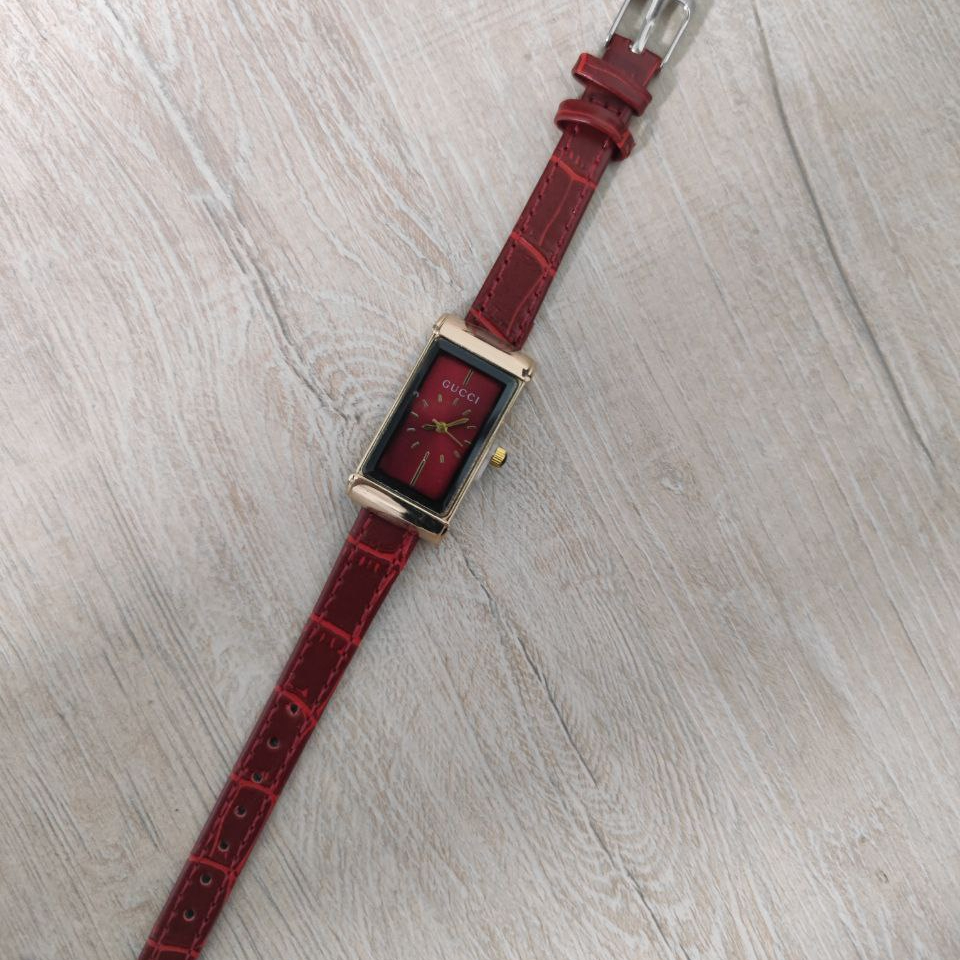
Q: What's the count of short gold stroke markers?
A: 11